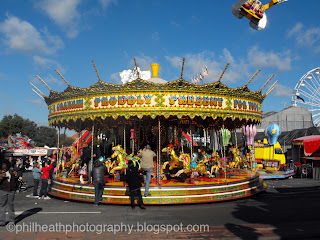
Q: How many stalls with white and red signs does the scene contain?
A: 1